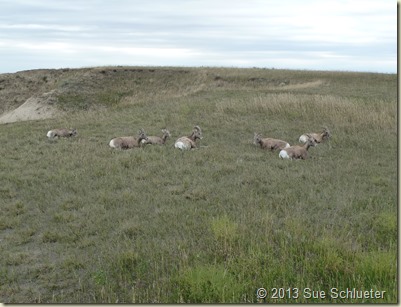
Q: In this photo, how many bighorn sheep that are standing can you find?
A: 0